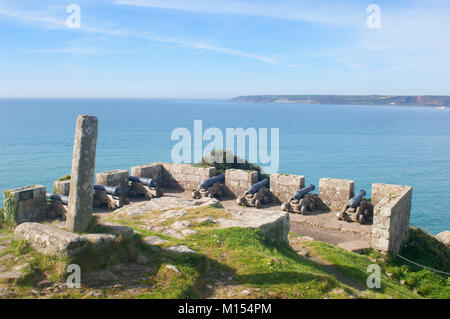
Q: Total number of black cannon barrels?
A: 7